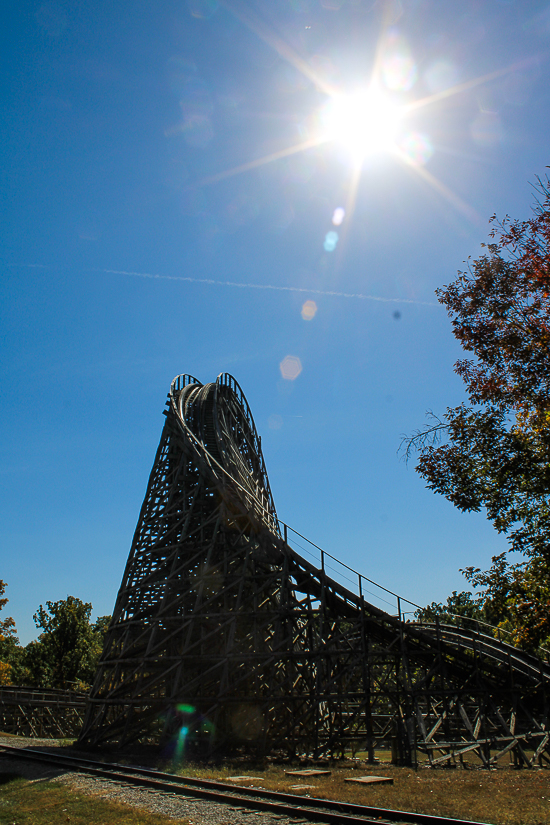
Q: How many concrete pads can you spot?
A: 4